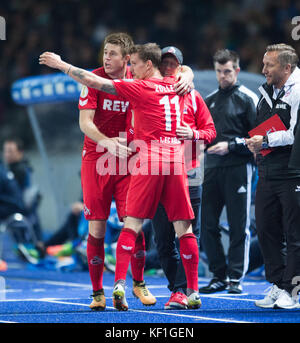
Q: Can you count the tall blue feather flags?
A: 0